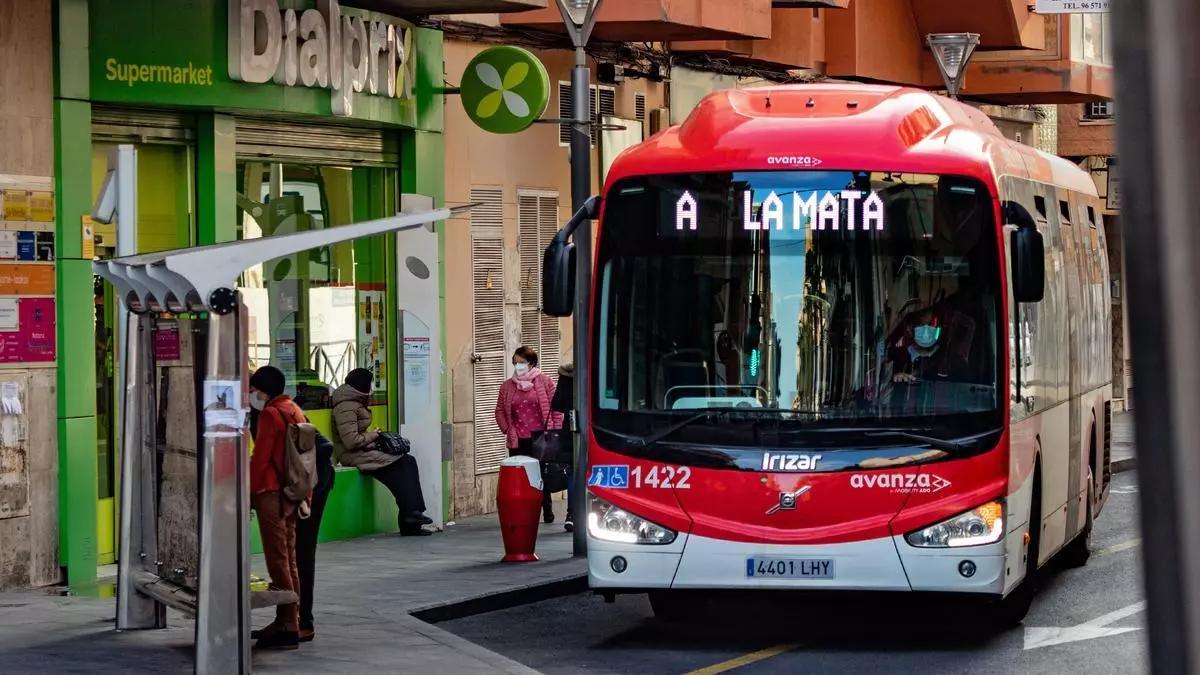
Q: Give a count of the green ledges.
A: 1